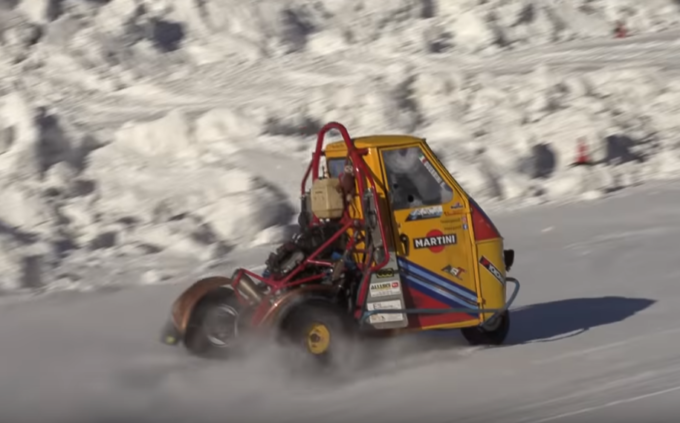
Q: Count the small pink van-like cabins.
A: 0